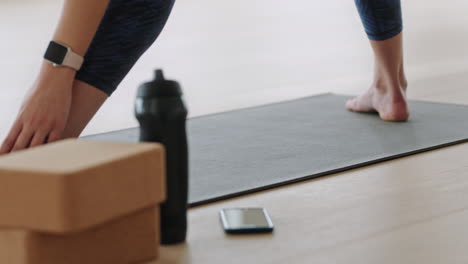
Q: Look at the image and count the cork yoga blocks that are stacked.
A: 2